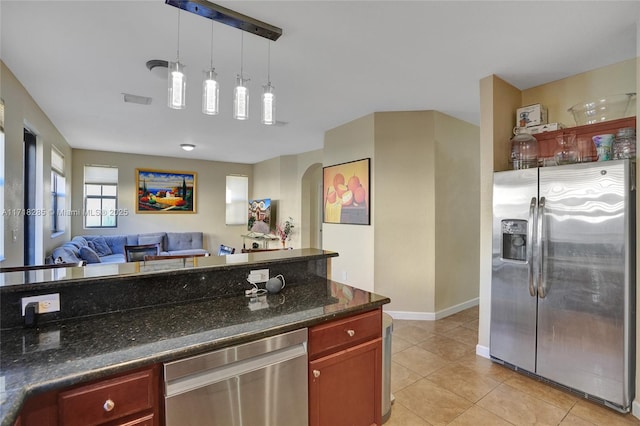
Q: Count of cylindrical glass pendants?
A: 4